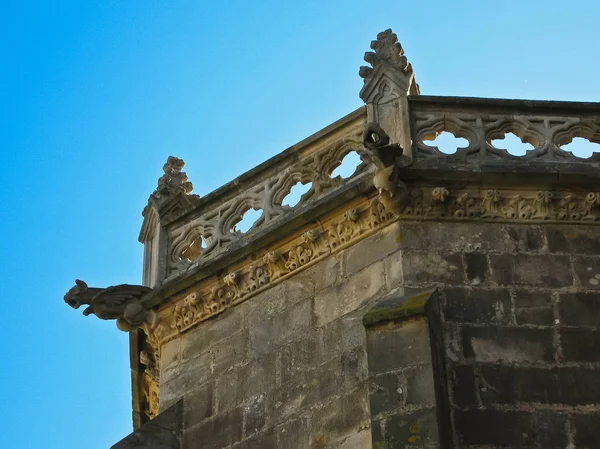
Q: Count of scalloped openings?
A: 7